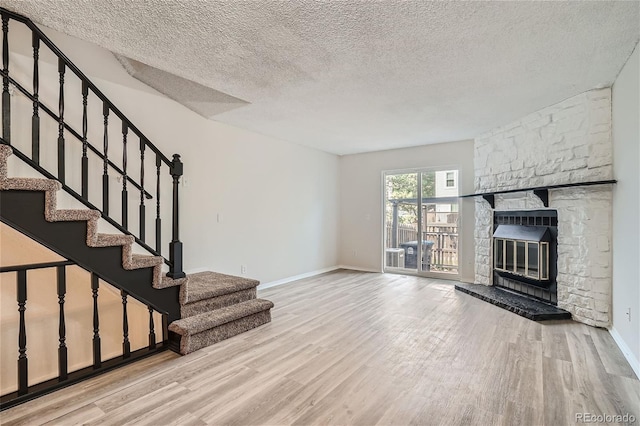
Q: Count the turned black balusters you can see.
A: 13